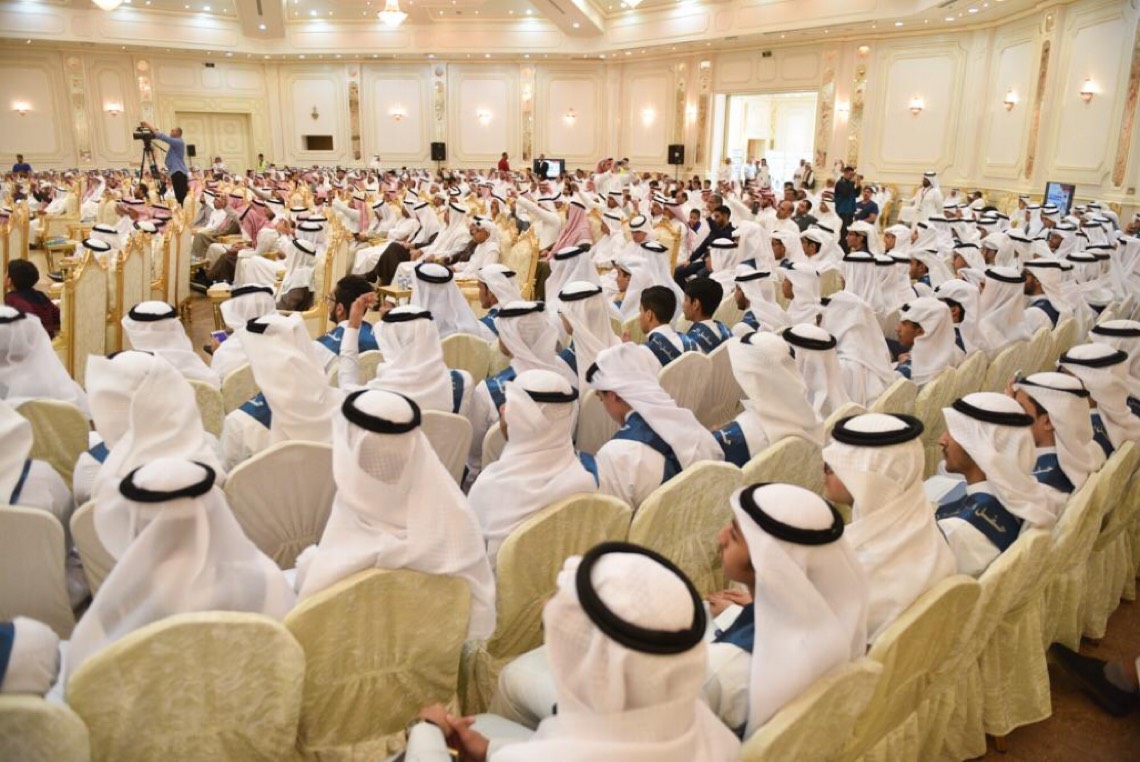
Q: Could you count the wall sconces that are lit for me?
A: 11